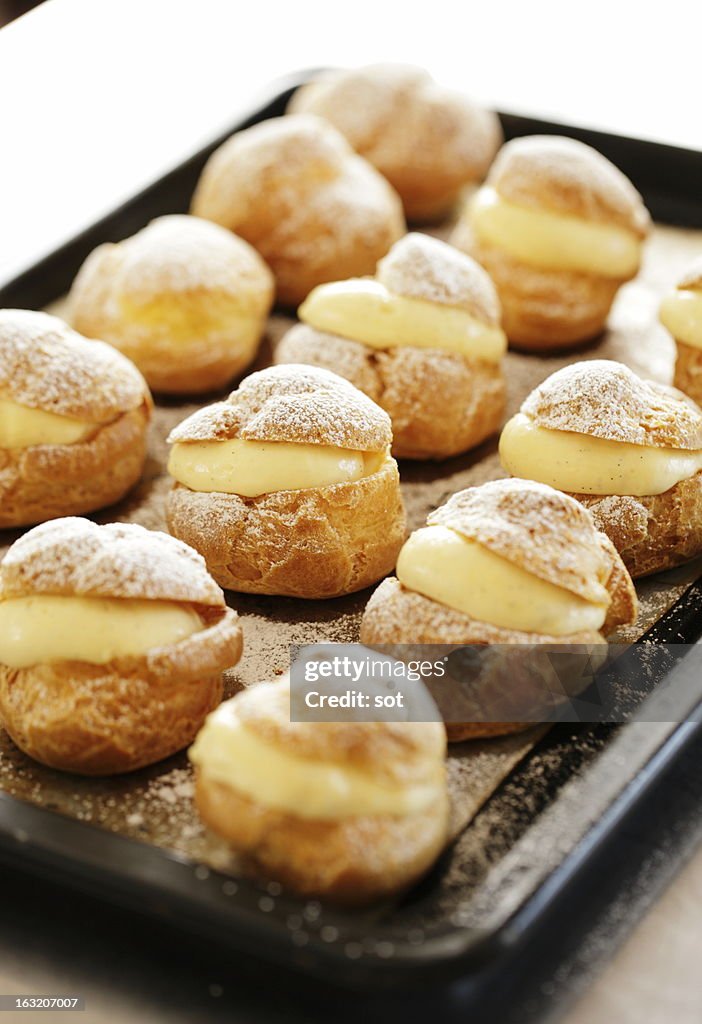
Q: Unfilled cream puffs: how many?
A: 3